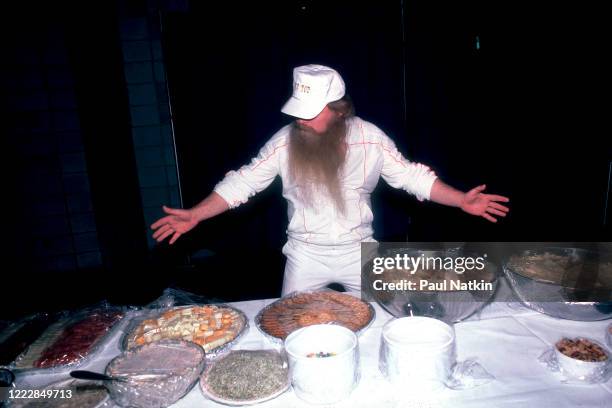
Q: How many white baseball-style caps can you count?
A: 1